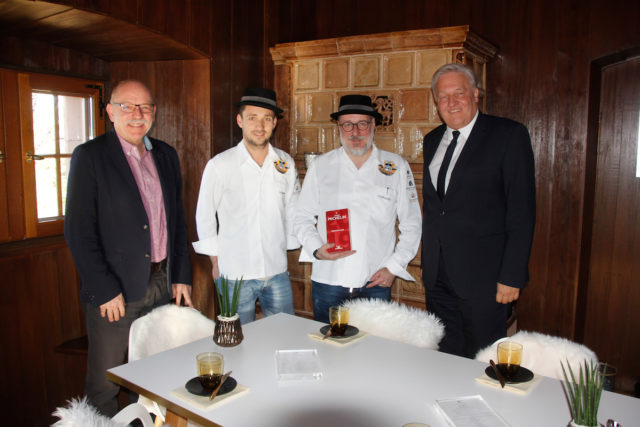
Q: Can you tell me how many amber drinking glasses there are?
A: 3